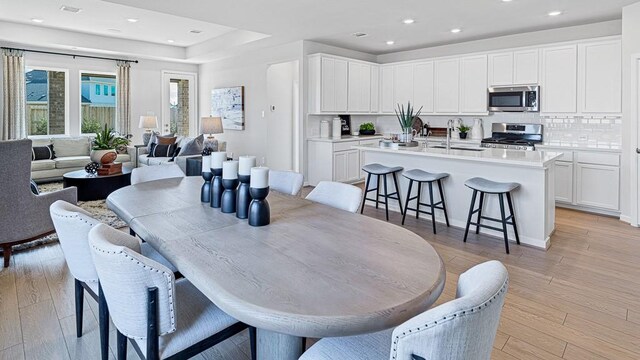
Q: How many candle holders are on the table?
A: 5